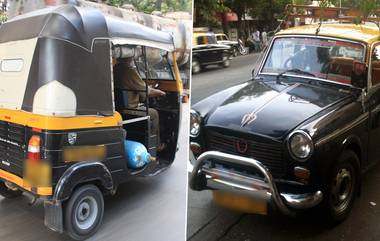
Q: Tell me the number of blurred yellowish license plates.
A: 3